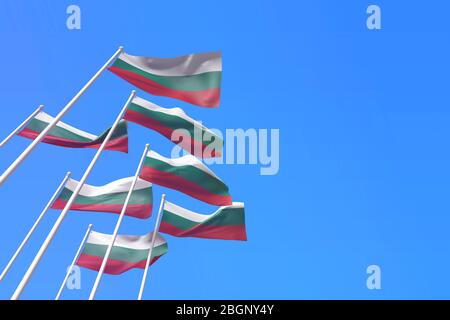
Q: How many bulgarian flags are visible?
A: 7